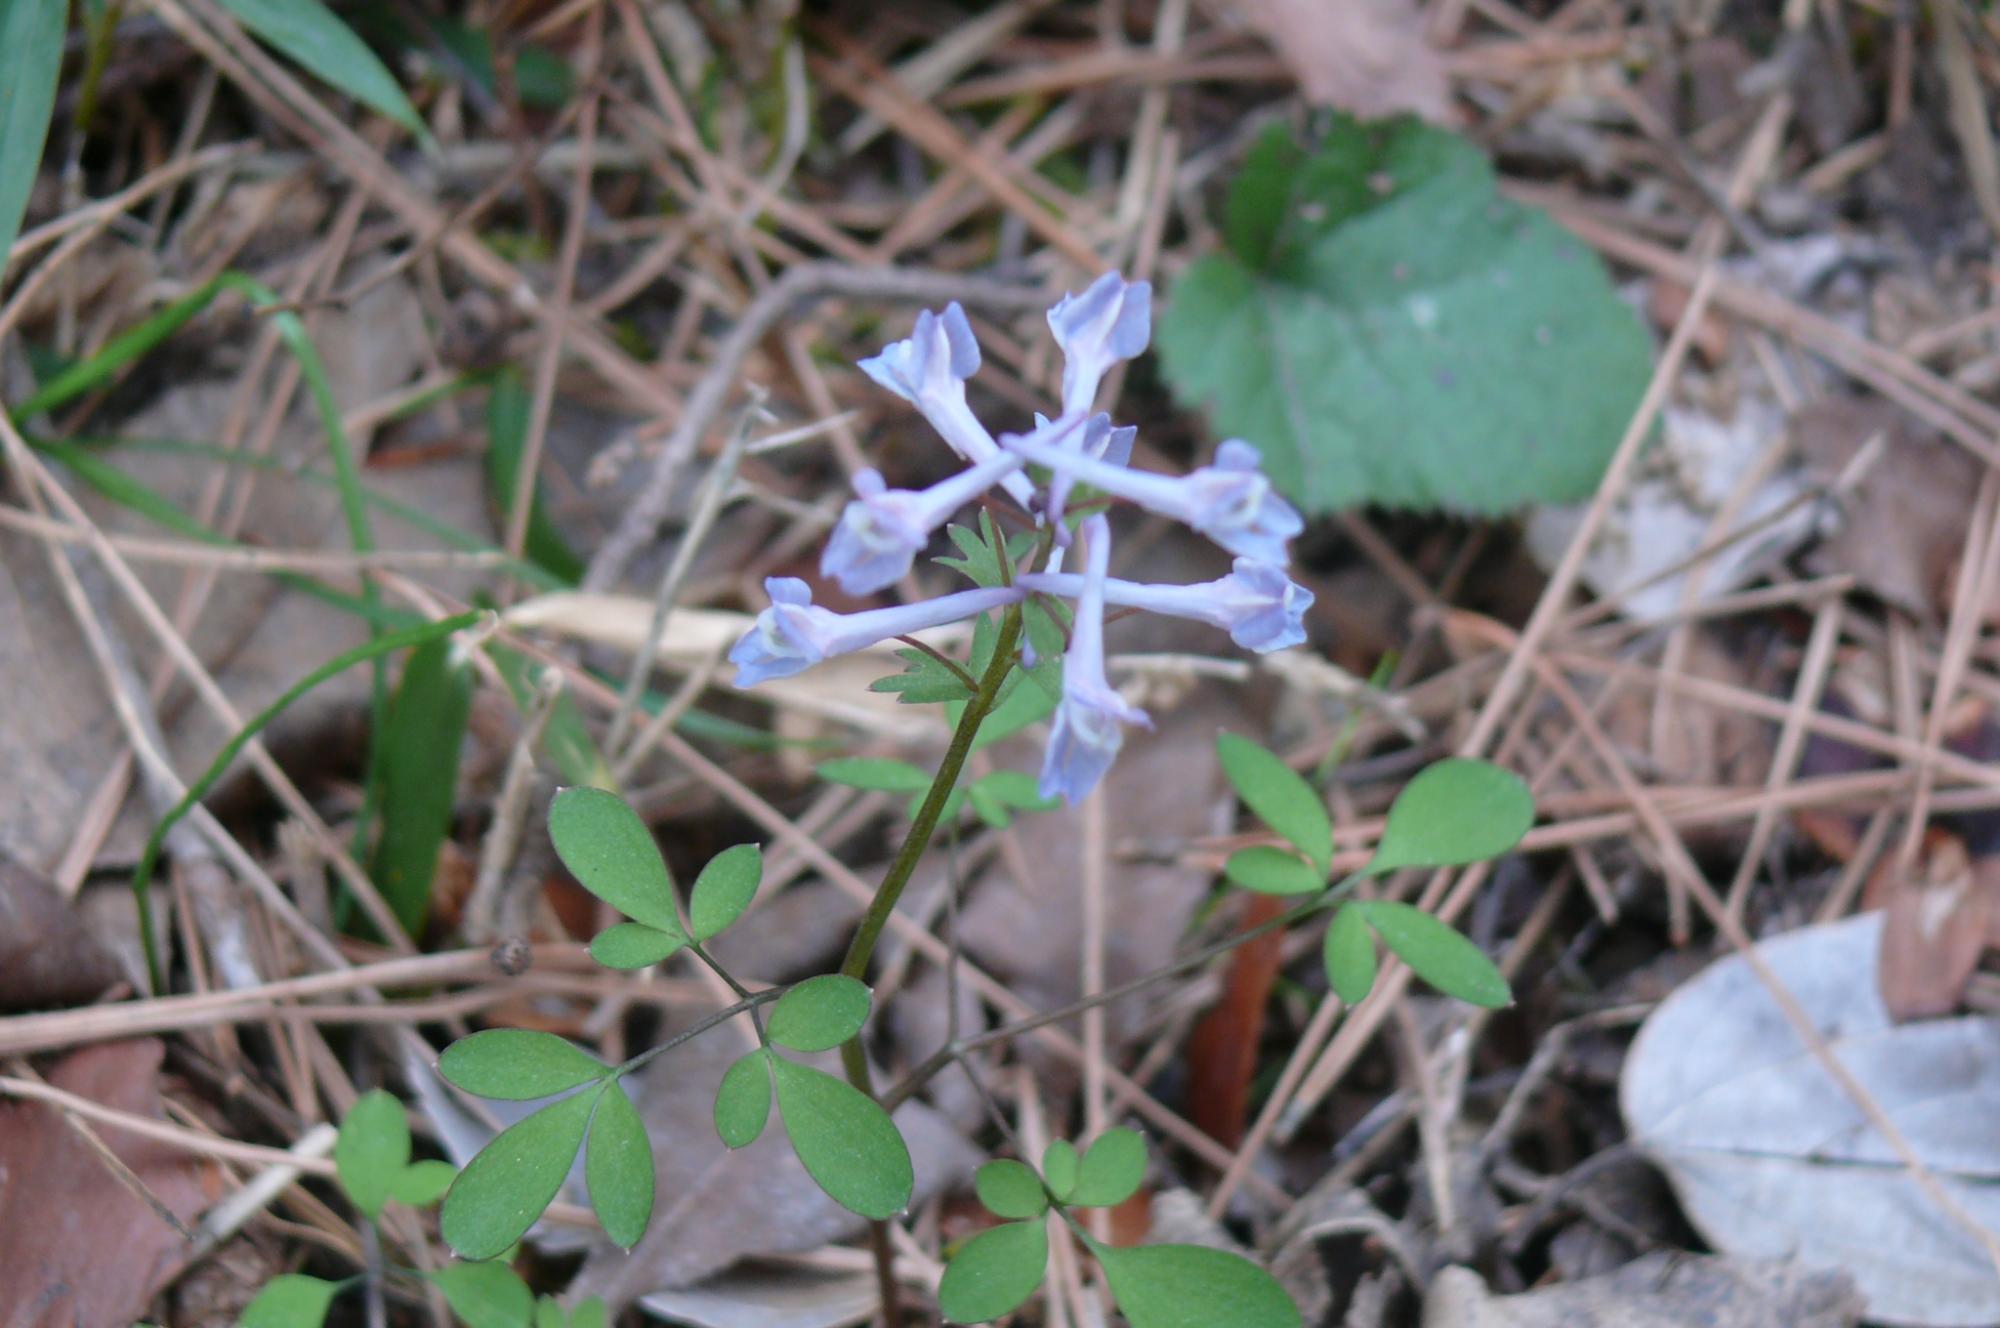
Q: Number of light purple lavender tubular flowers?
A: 8